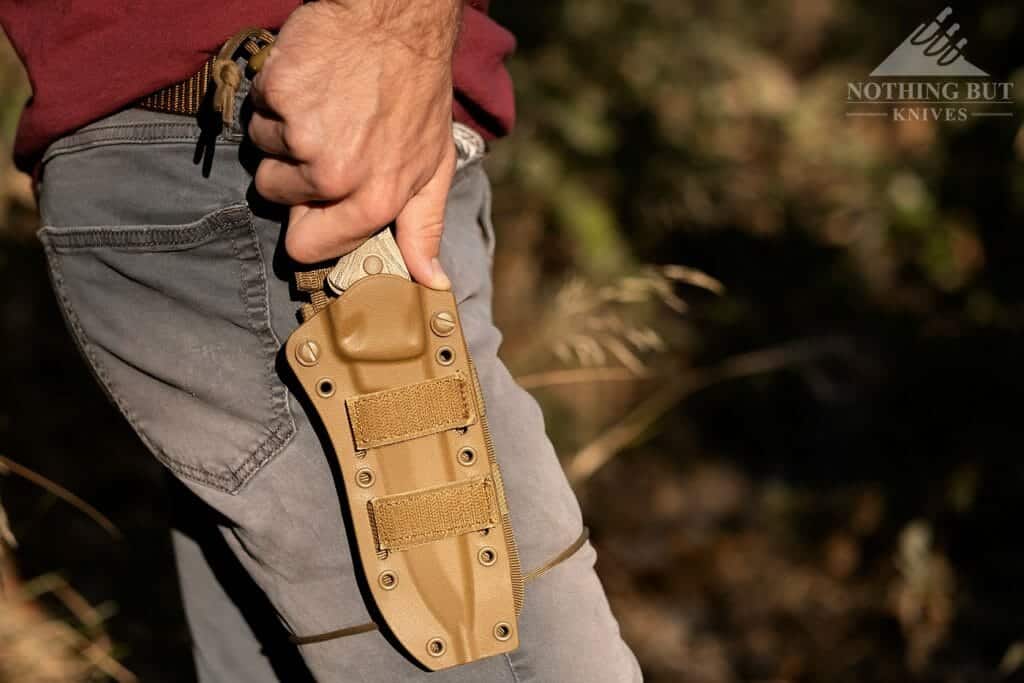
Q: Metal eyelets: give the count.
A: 8